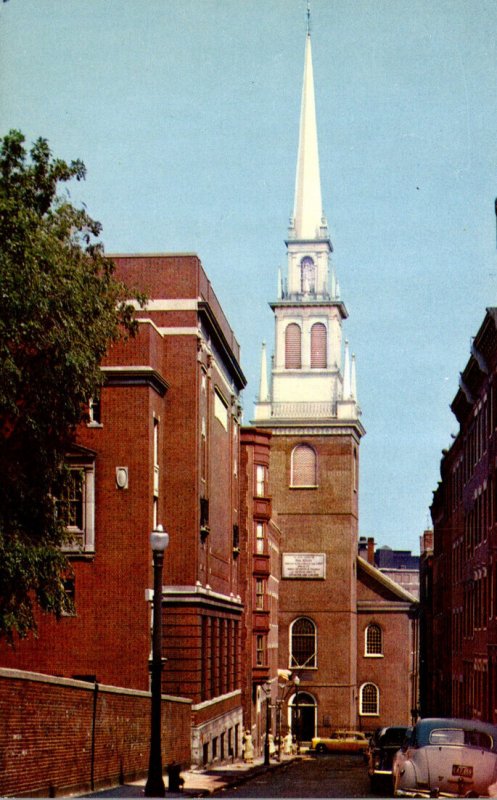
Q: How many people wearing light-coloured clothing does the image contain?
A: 3